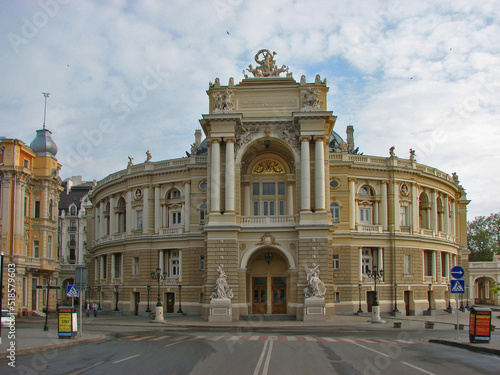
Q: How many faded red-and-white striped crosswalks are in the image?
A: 1